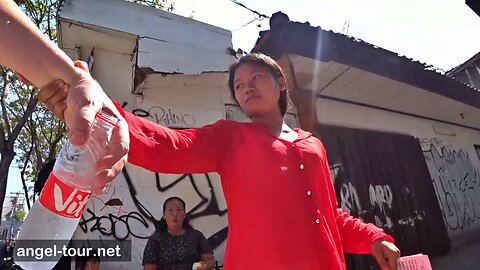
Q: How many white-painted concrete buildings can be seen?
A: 2